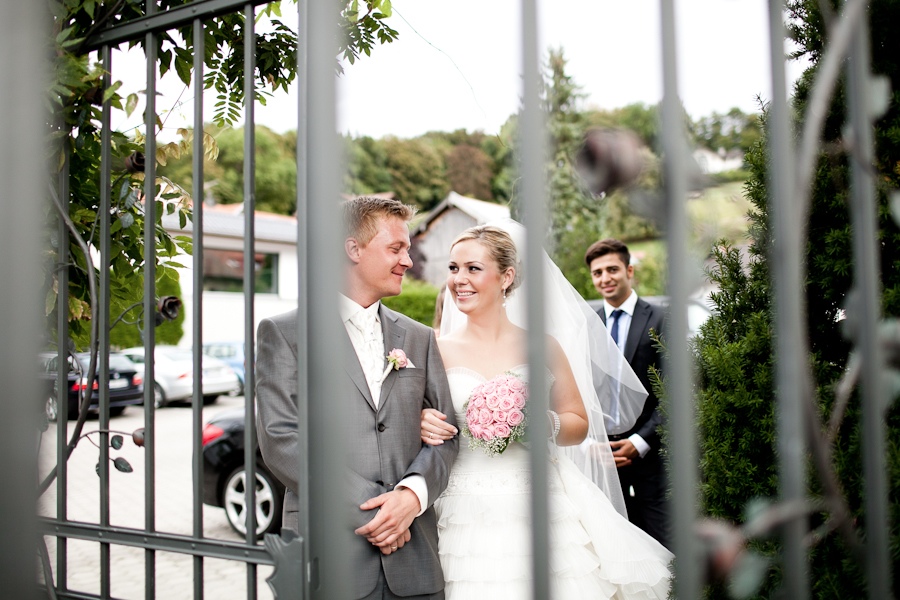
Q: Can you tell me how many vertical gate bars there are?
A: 11